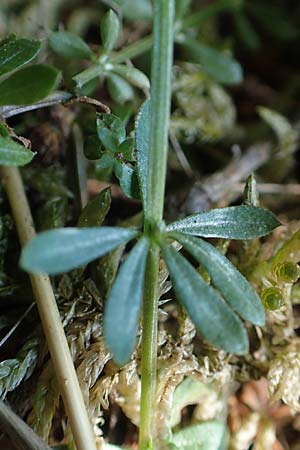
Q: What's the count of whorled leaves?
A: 6